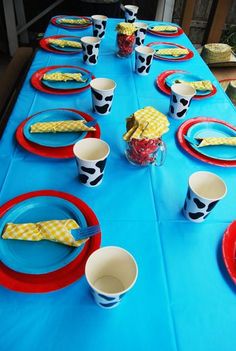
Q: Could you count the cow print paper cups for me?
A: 10